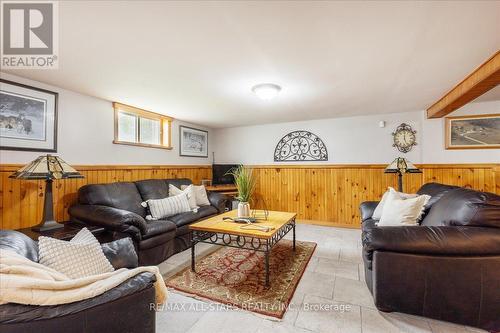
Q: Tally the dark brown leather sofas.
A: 3